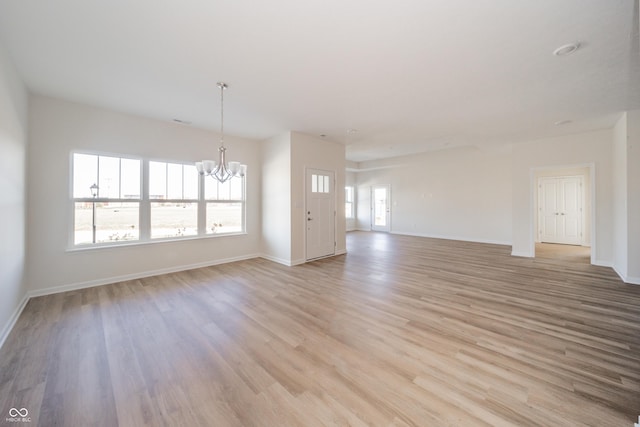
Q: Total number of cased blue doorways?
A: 0